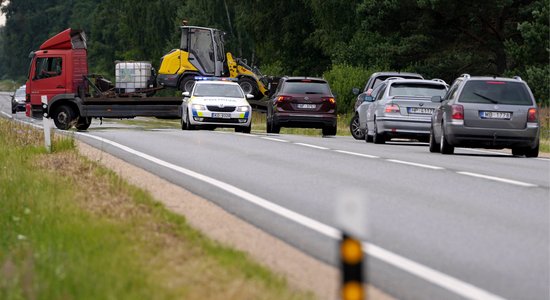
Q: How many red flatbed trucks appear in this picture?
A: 1